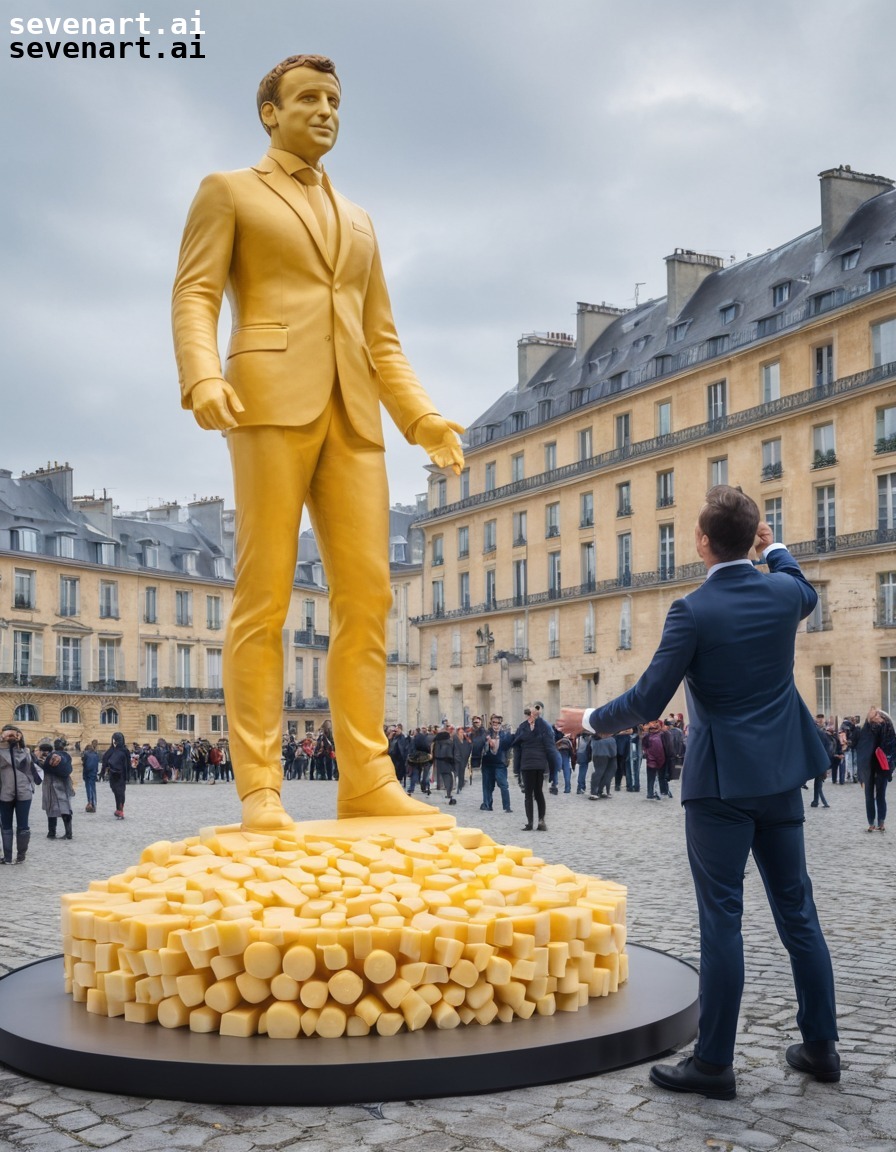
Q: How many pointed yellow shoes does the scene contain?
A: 2